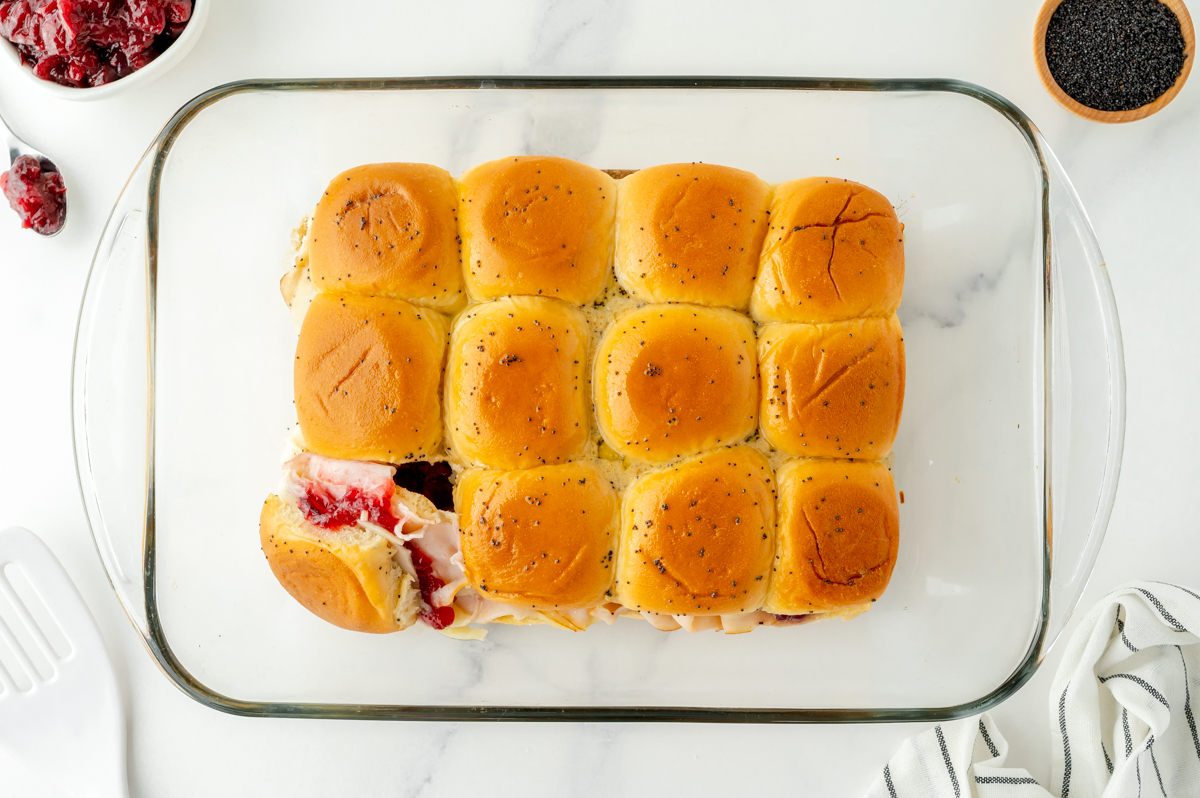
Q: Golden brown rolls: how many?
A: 12